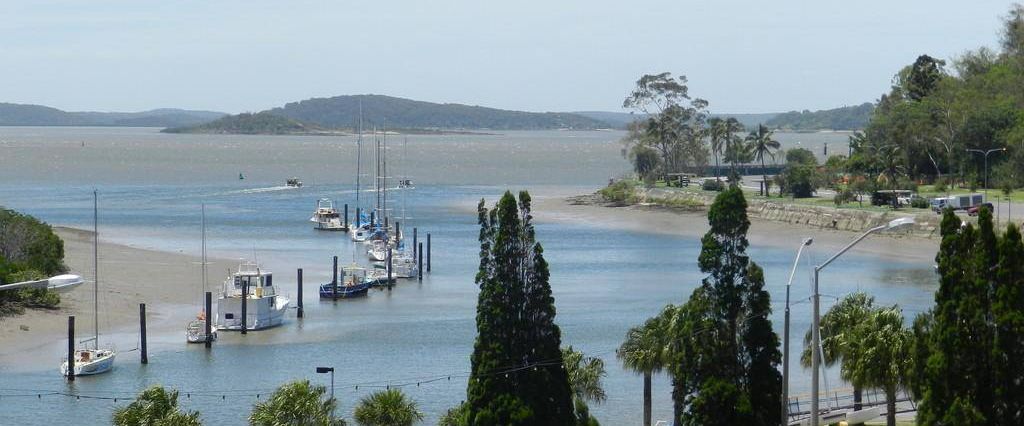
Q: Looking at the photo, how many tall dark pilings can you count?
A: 15